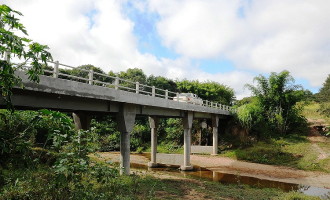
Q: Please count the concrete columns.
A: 5